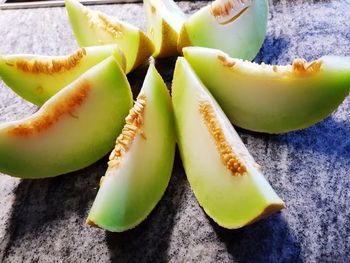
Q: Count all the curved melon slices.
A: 8